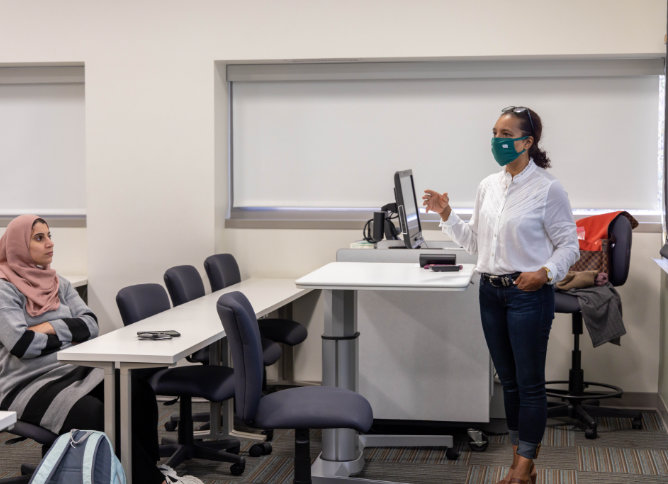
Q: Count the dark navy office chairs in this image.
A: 6